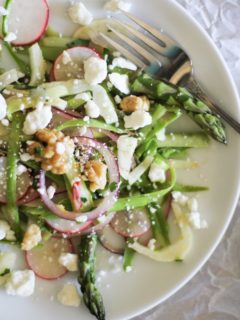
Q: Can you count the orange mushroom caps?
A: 0